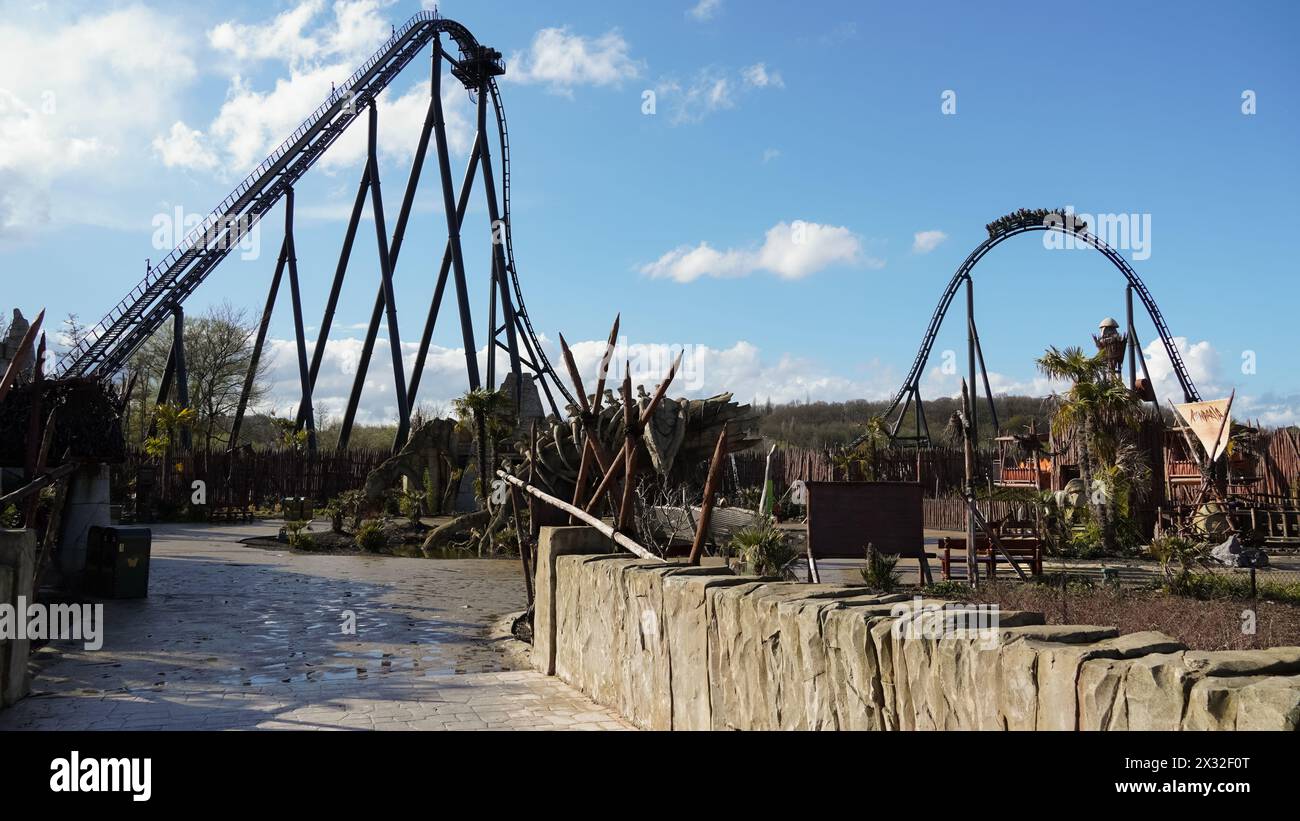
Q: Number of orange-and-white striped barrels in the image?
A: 0